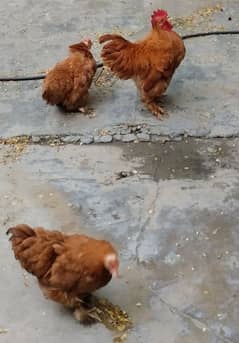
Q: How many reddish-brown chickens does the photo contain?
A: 3